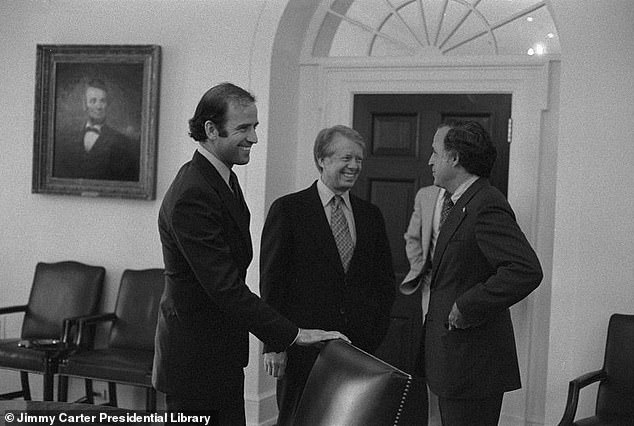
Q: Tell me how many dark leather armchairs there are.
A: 4